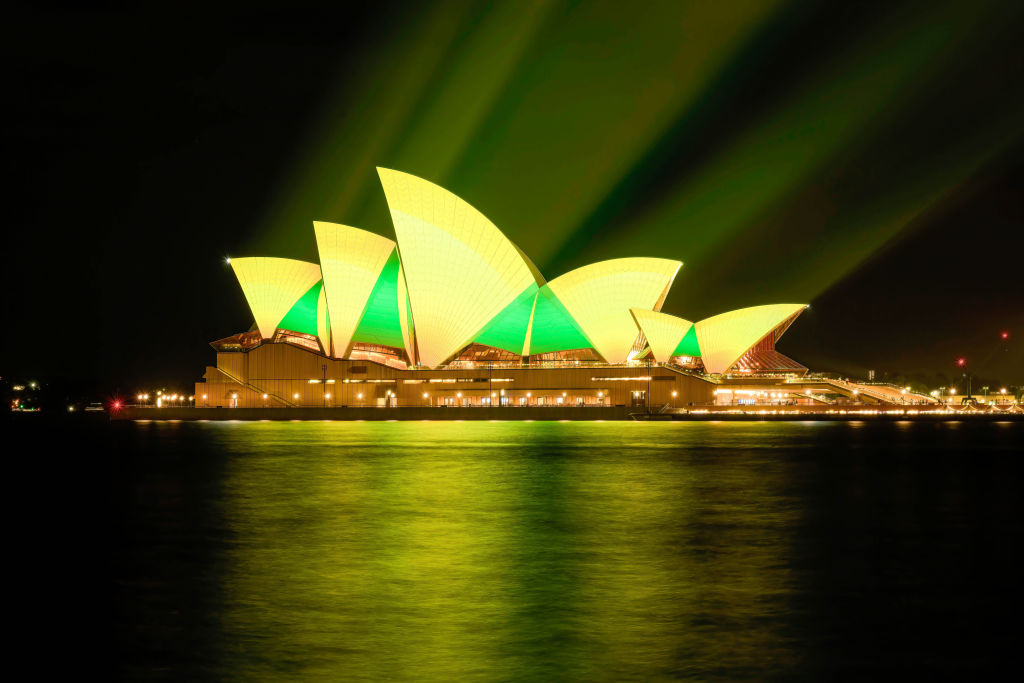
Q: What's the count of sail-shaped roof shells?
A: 6